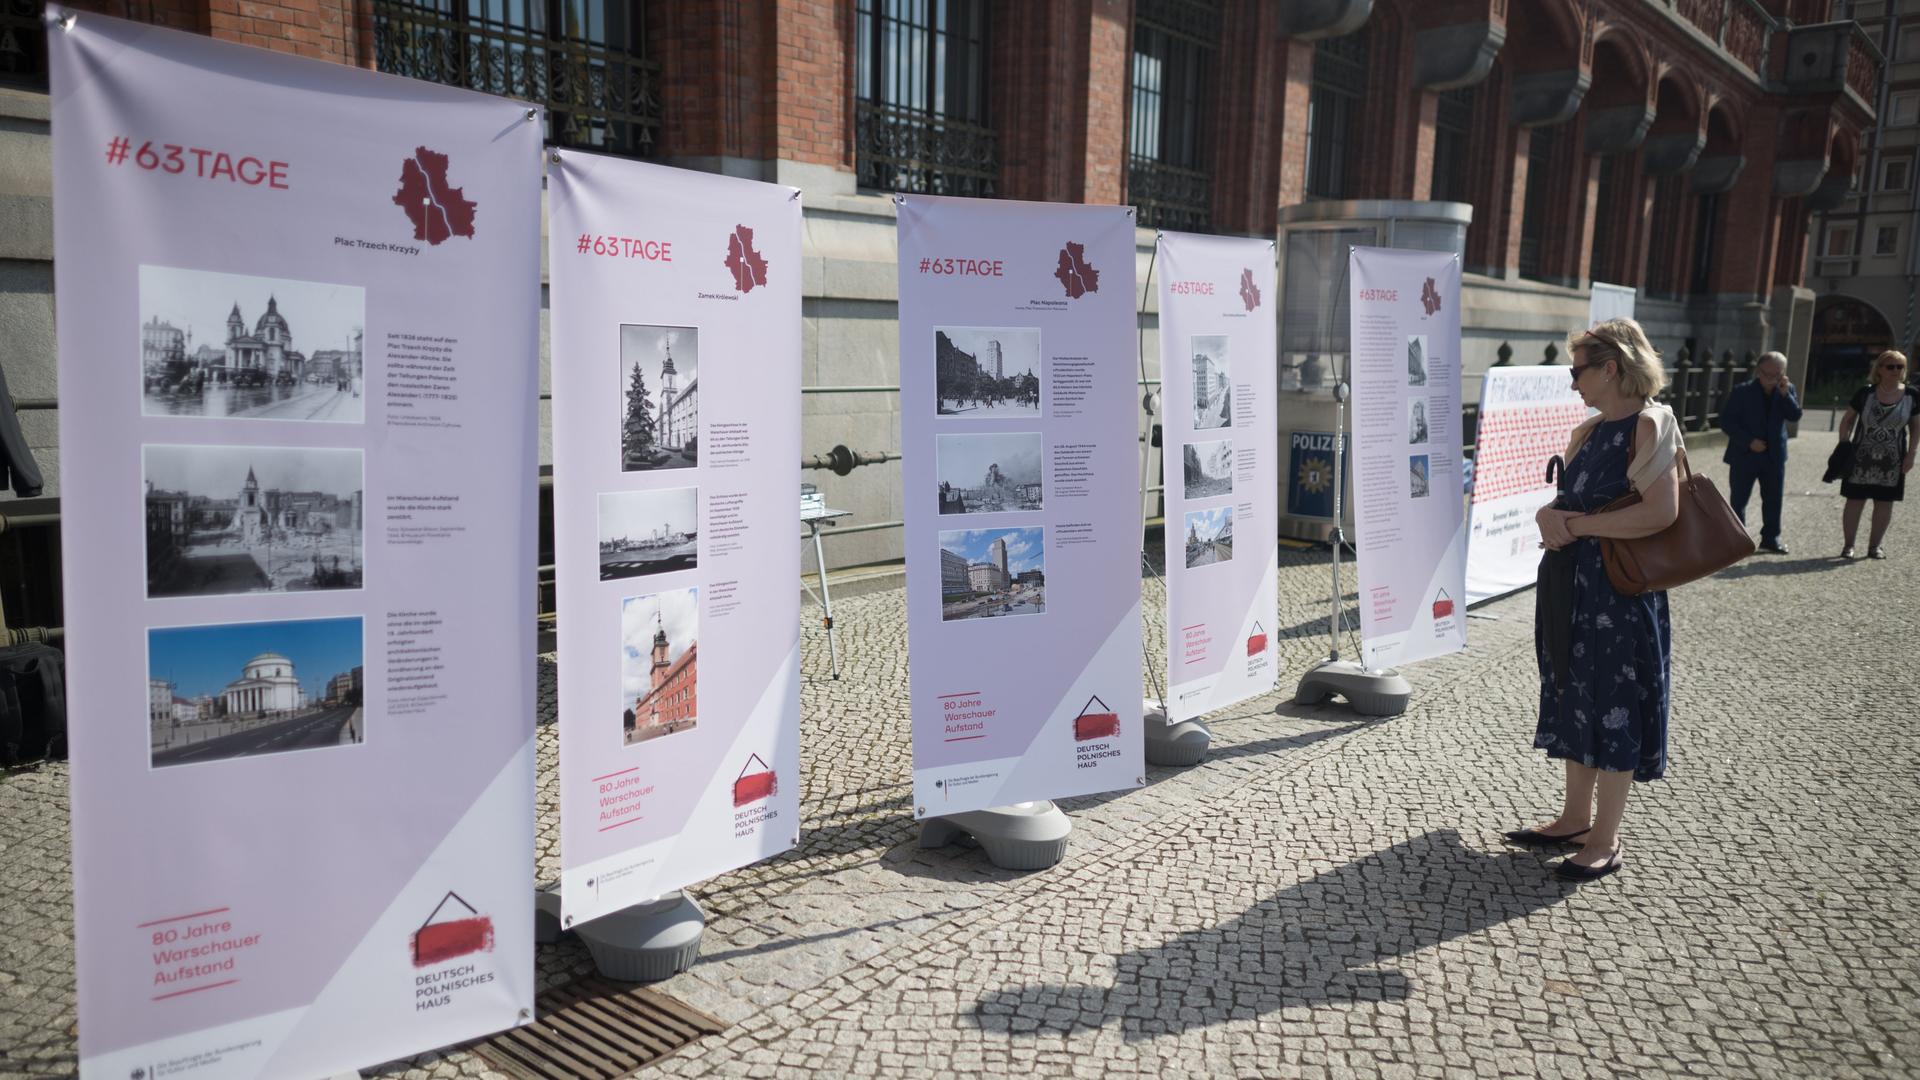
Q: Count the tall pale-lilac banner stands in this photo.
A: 5